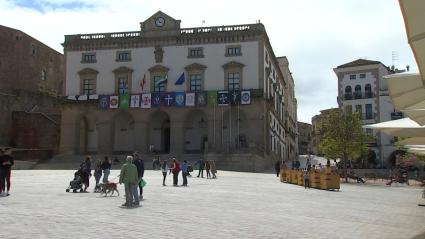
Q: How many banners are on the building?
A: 14